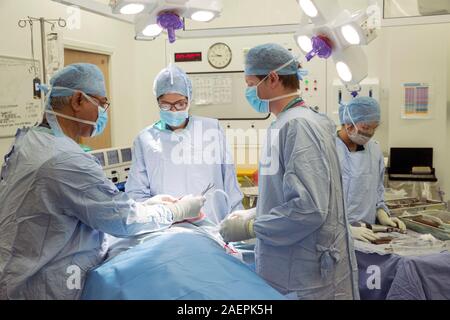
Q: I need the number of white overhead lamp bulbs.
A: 7